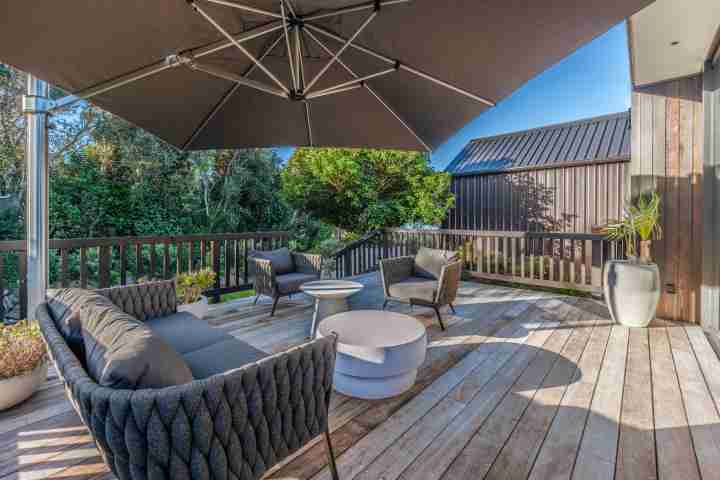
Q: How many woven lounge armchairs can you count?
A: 2